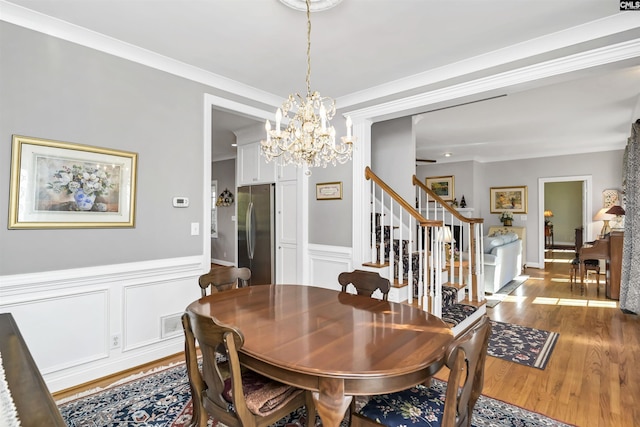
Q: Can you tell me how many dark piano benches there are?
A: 1